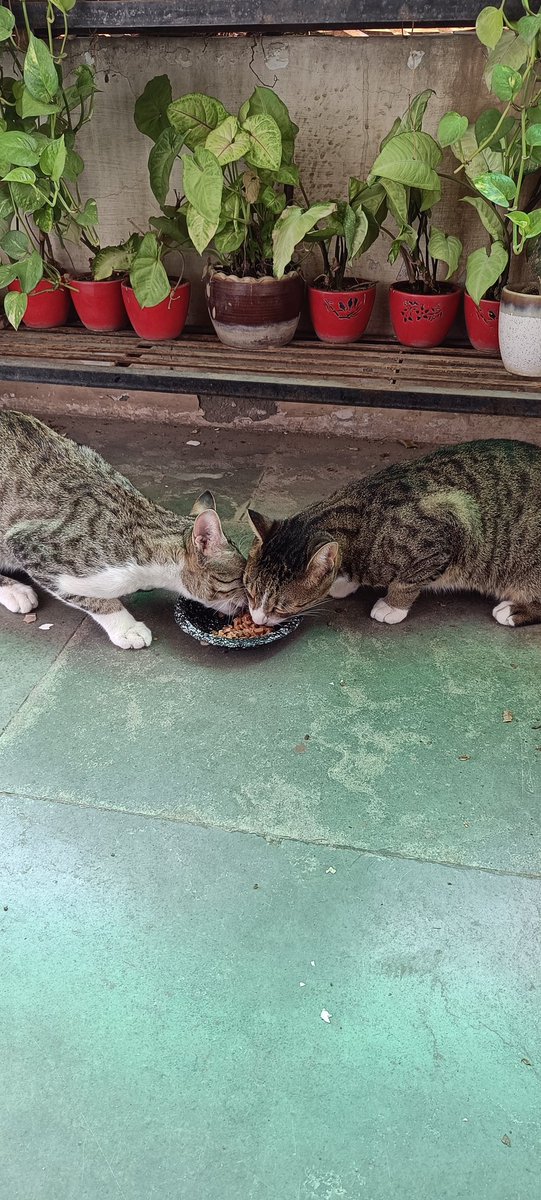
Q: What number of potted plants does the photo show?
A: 8